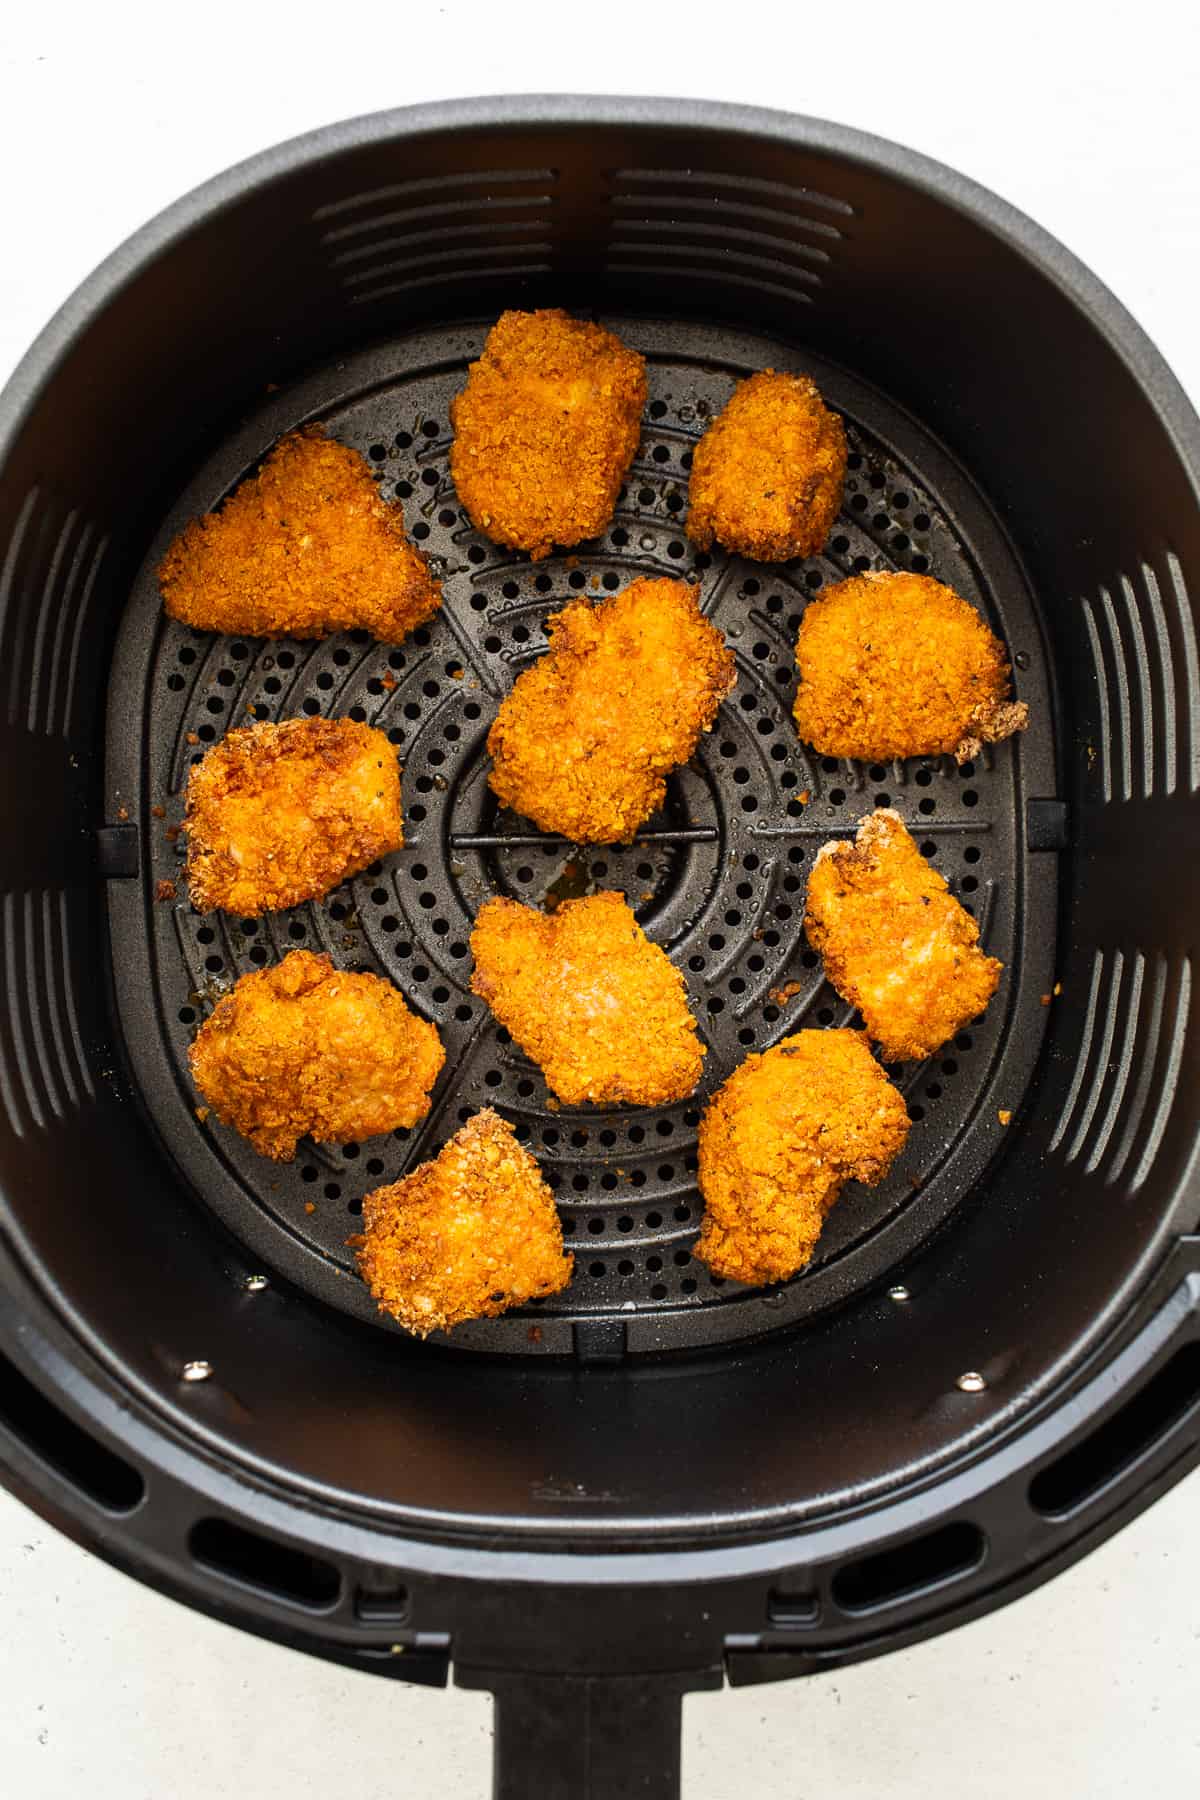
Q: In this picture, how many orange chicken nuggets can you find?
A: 11